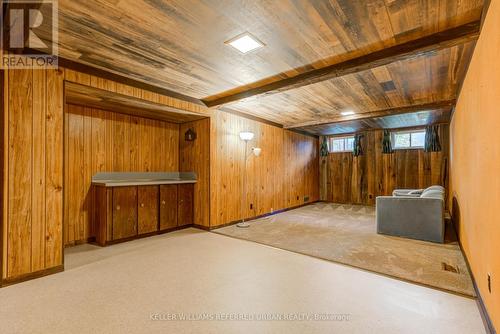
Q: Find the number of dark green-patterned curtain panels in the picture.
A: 4